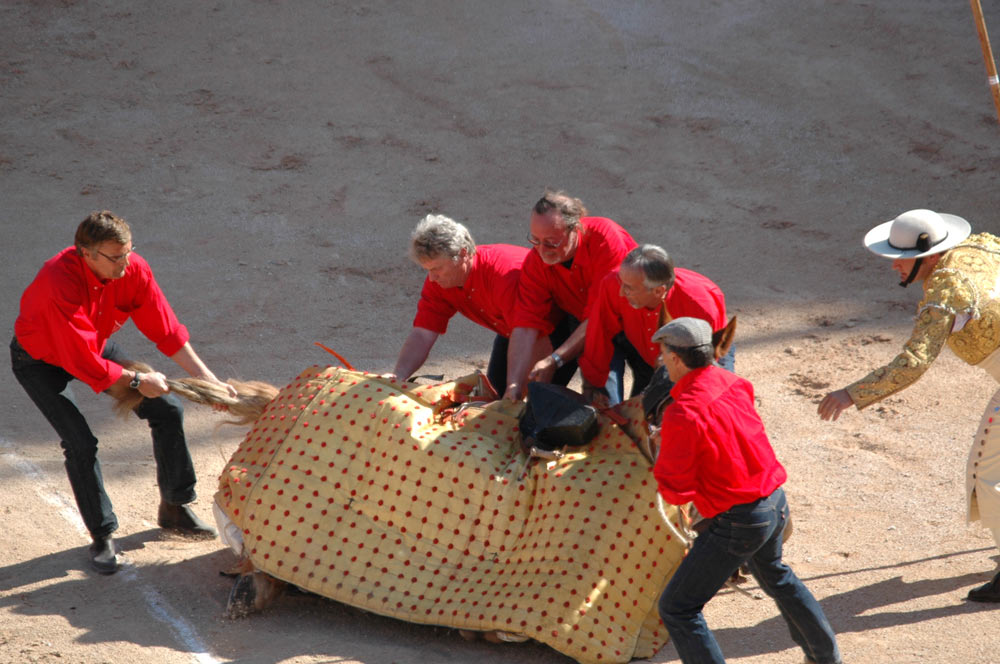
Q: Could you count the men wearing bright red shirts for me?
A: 5